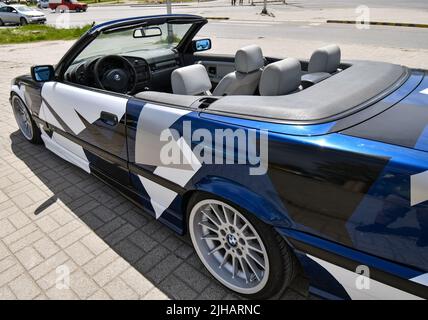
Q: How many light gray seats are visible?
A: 4